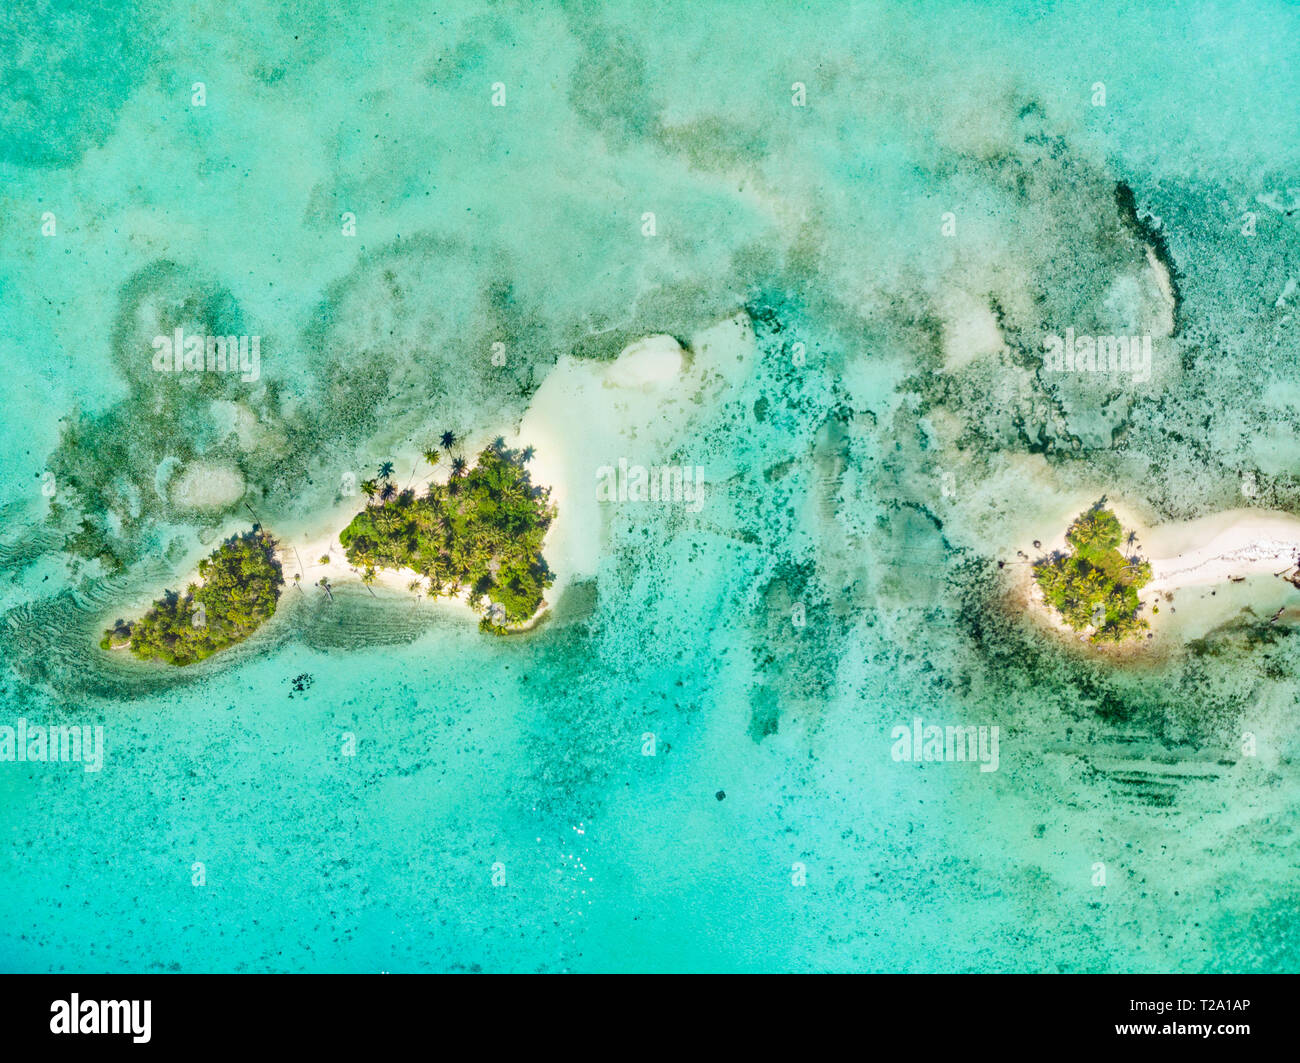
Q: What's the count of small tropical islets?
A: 3